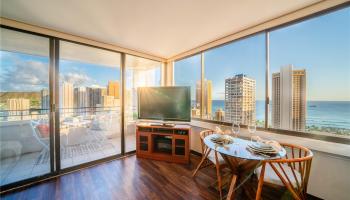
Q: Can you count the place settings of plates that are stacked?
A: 2